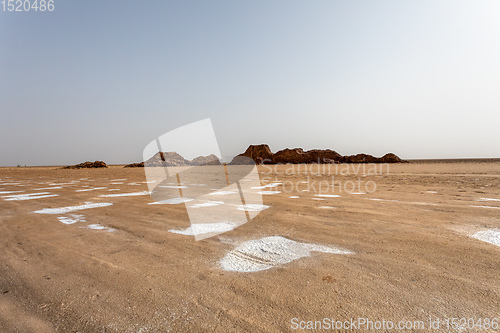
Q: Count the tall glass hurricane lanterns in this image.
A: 0